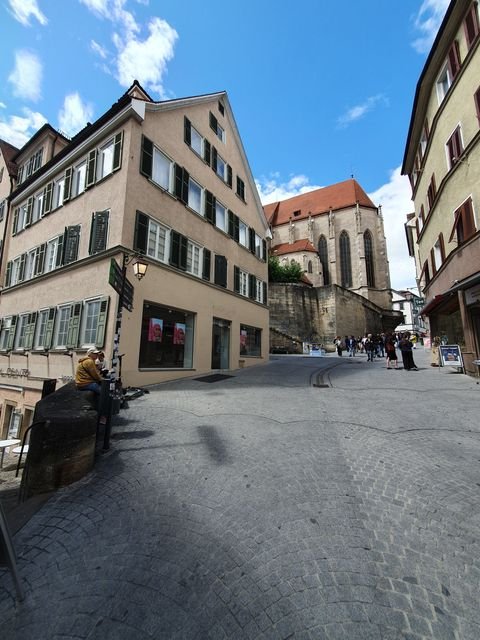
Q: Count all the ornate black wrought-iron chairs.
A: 0